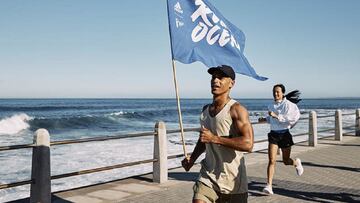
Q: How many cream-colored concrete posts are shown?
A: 5